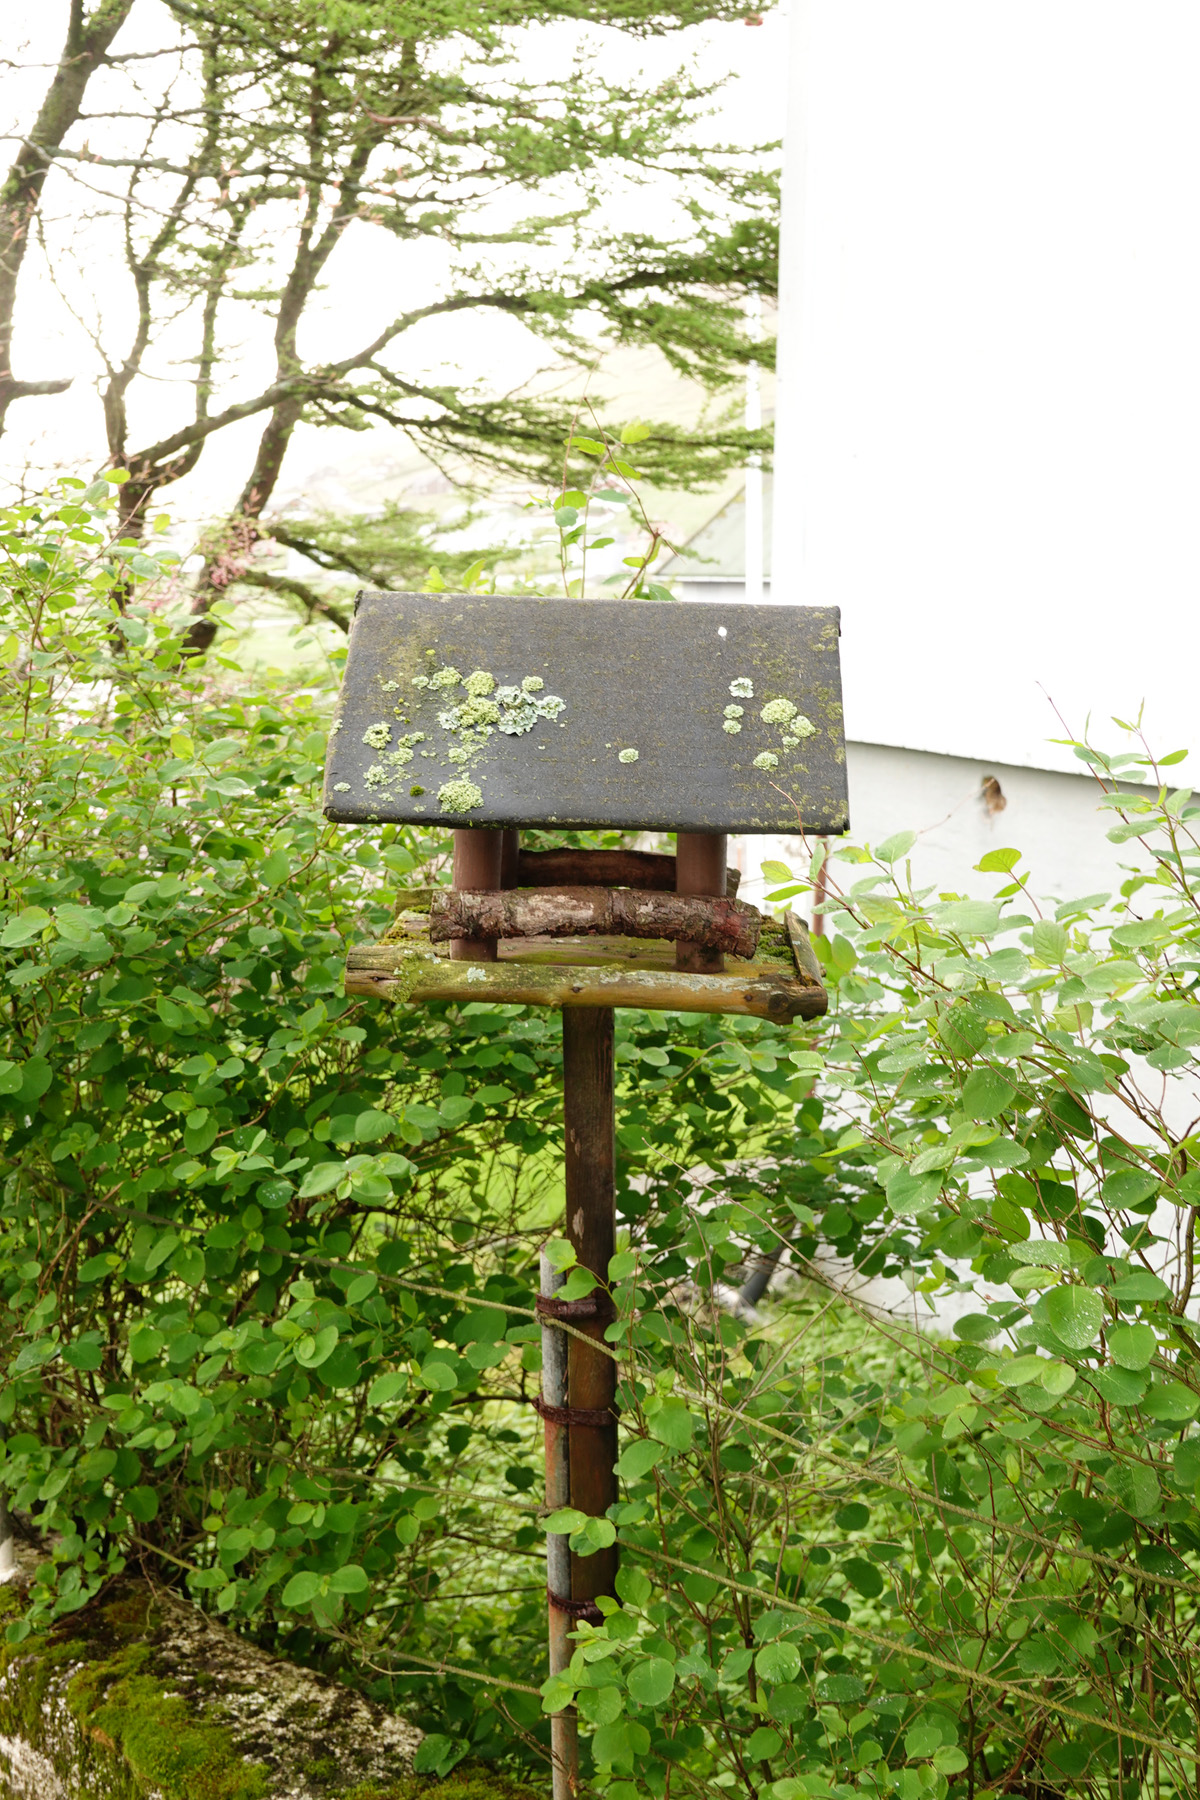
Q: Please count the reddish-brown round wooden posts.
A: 3